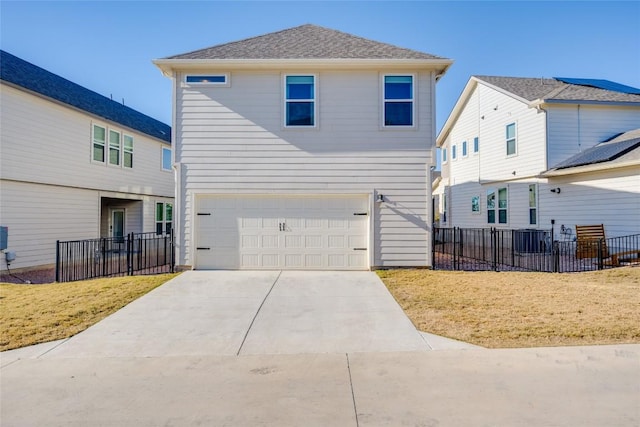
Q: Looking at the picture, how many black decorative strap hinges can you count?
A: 4